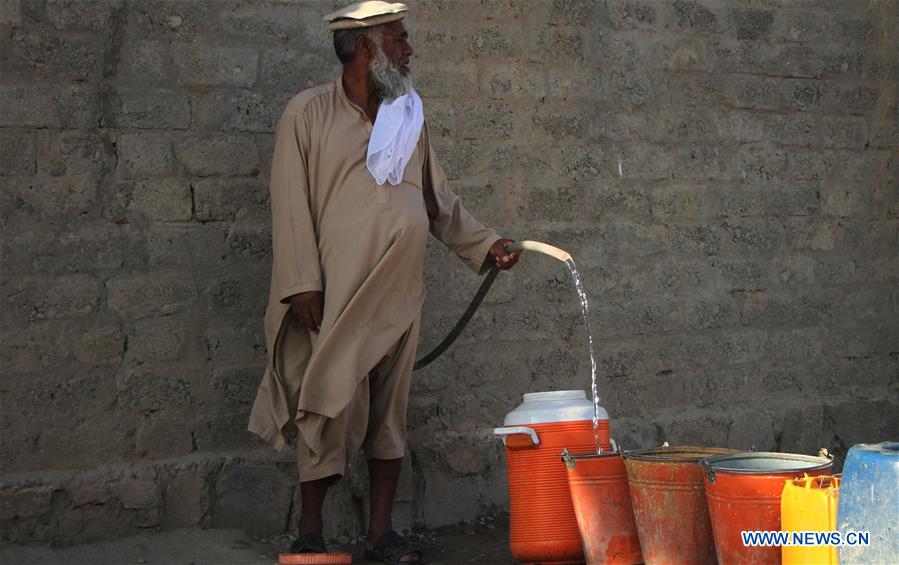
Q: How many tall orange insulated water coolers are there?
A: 1